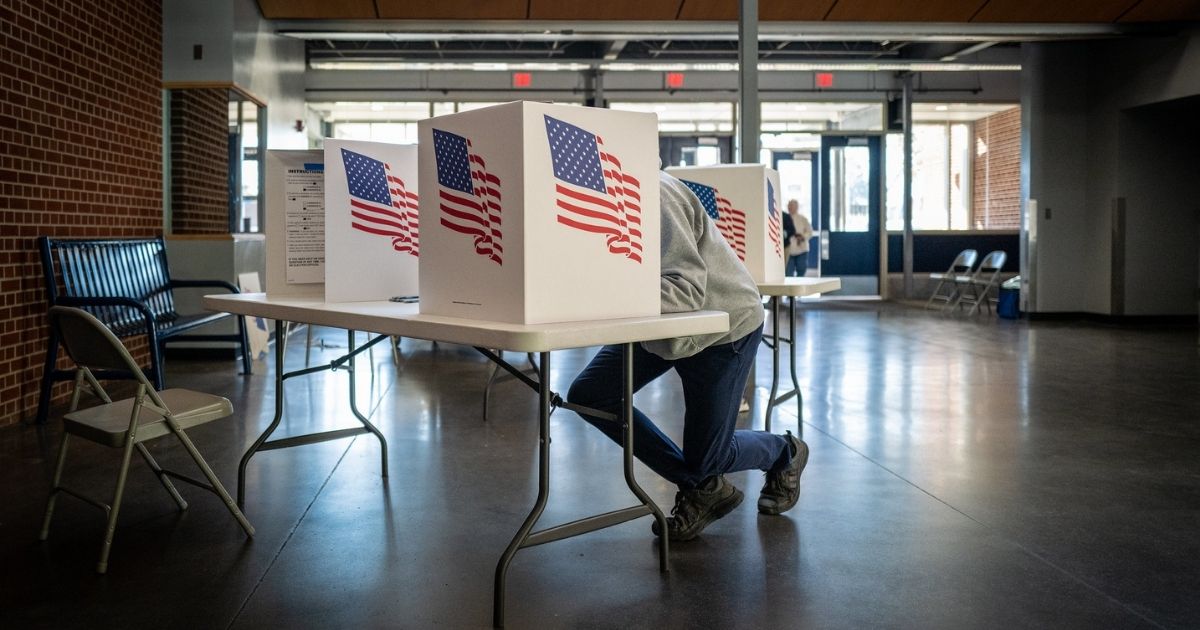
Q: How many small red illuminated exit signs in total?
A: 3